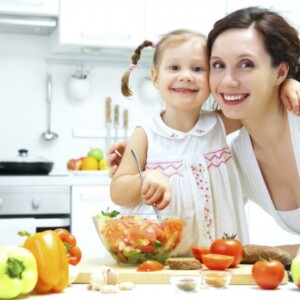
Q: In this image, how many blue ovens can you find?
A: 0